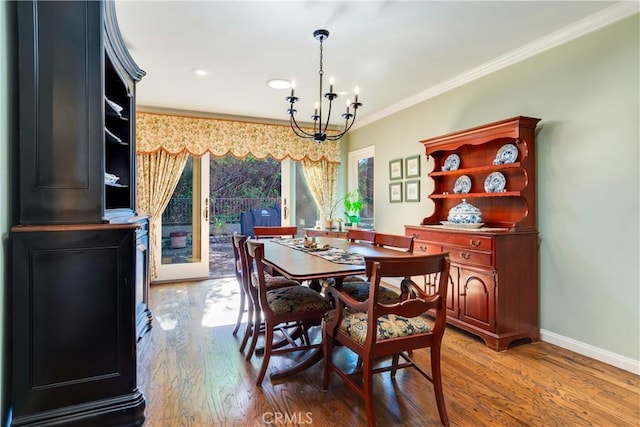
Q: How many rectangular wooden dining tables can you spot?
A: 1